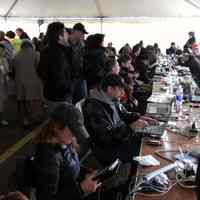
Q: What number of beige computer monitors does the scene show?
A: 0